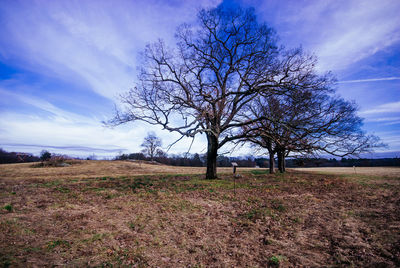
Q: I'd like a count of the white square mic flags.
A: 0